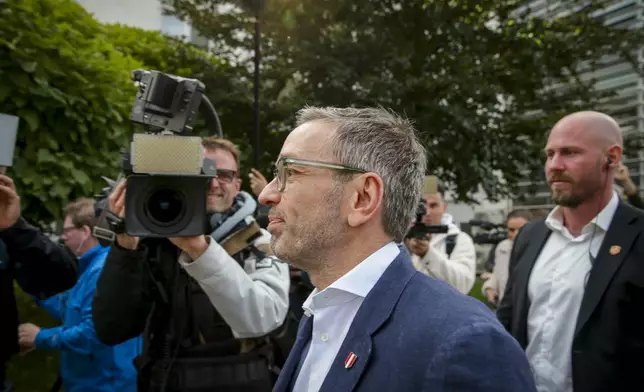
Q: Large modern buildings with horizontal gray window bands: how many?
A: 1